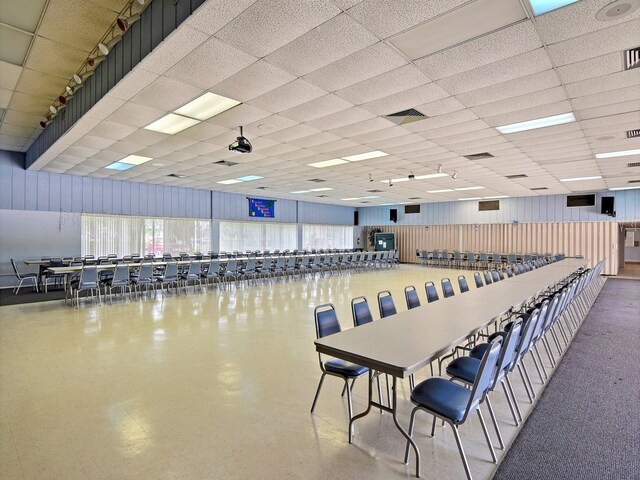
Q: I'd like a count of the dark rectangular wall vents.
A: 3